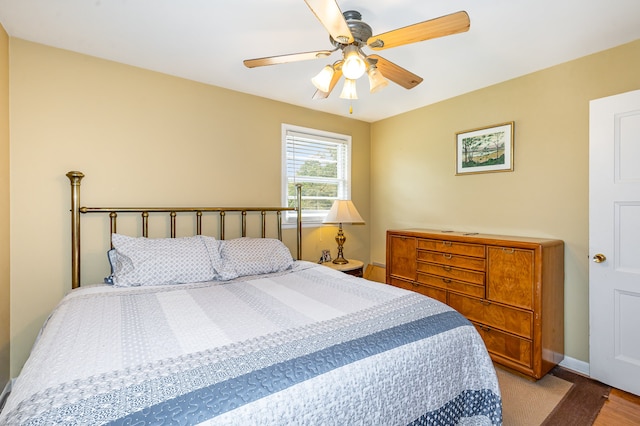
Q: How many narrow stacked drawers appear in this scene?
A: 4